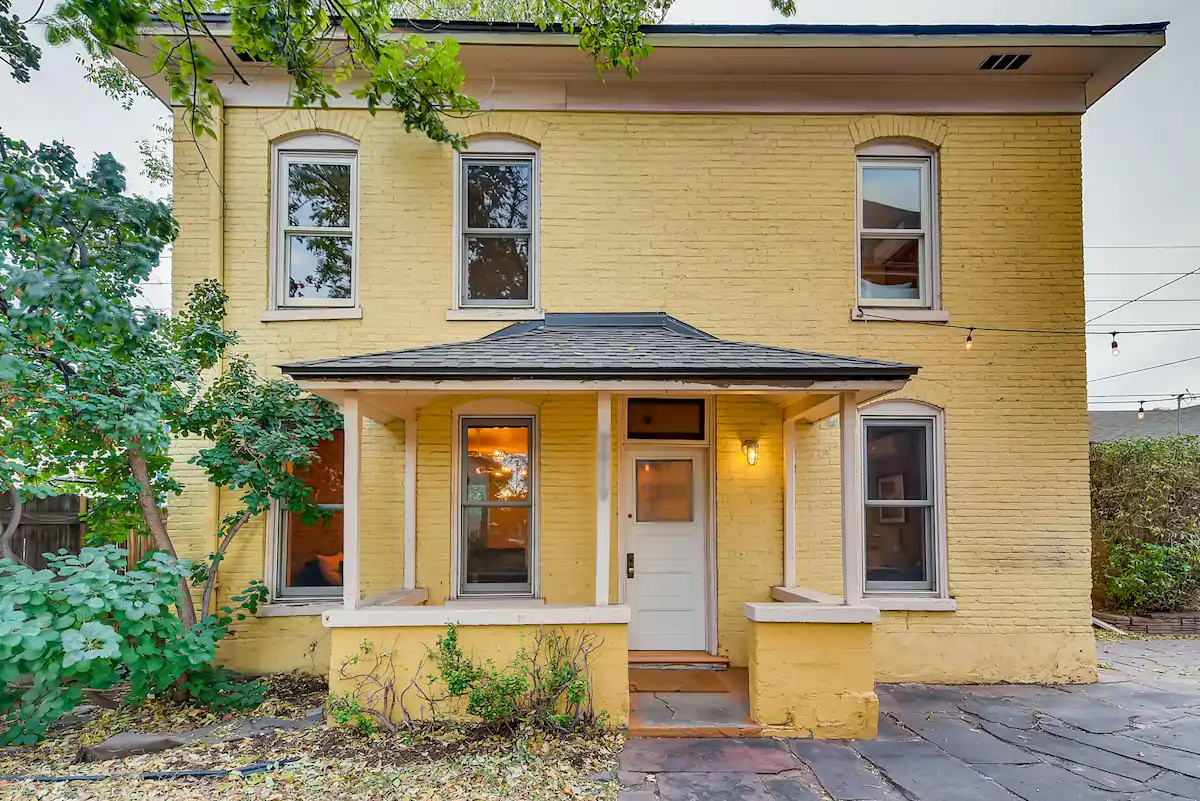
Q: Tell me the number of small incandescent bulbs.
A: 3